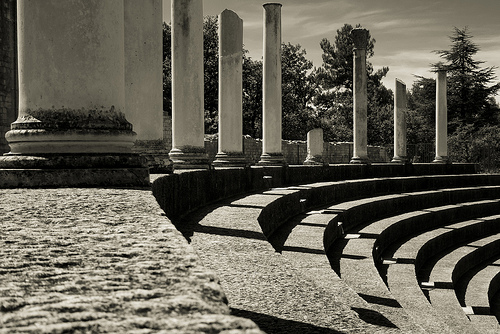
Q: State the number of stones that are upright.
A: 9